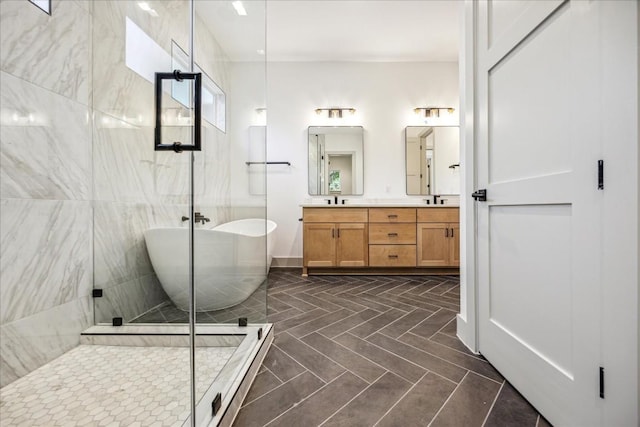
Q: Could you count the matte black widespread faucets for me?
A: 2